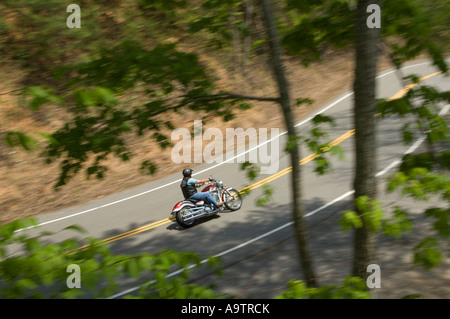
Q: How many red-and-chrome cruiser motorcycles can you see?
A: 1